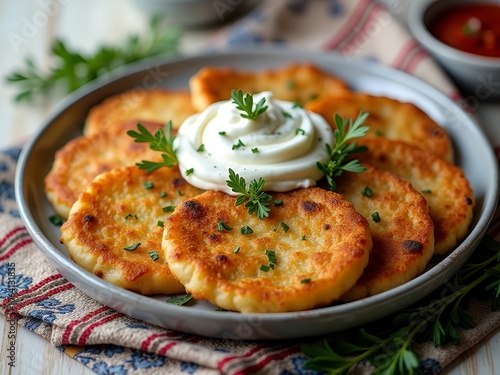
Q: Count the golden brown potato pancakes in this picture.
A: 8